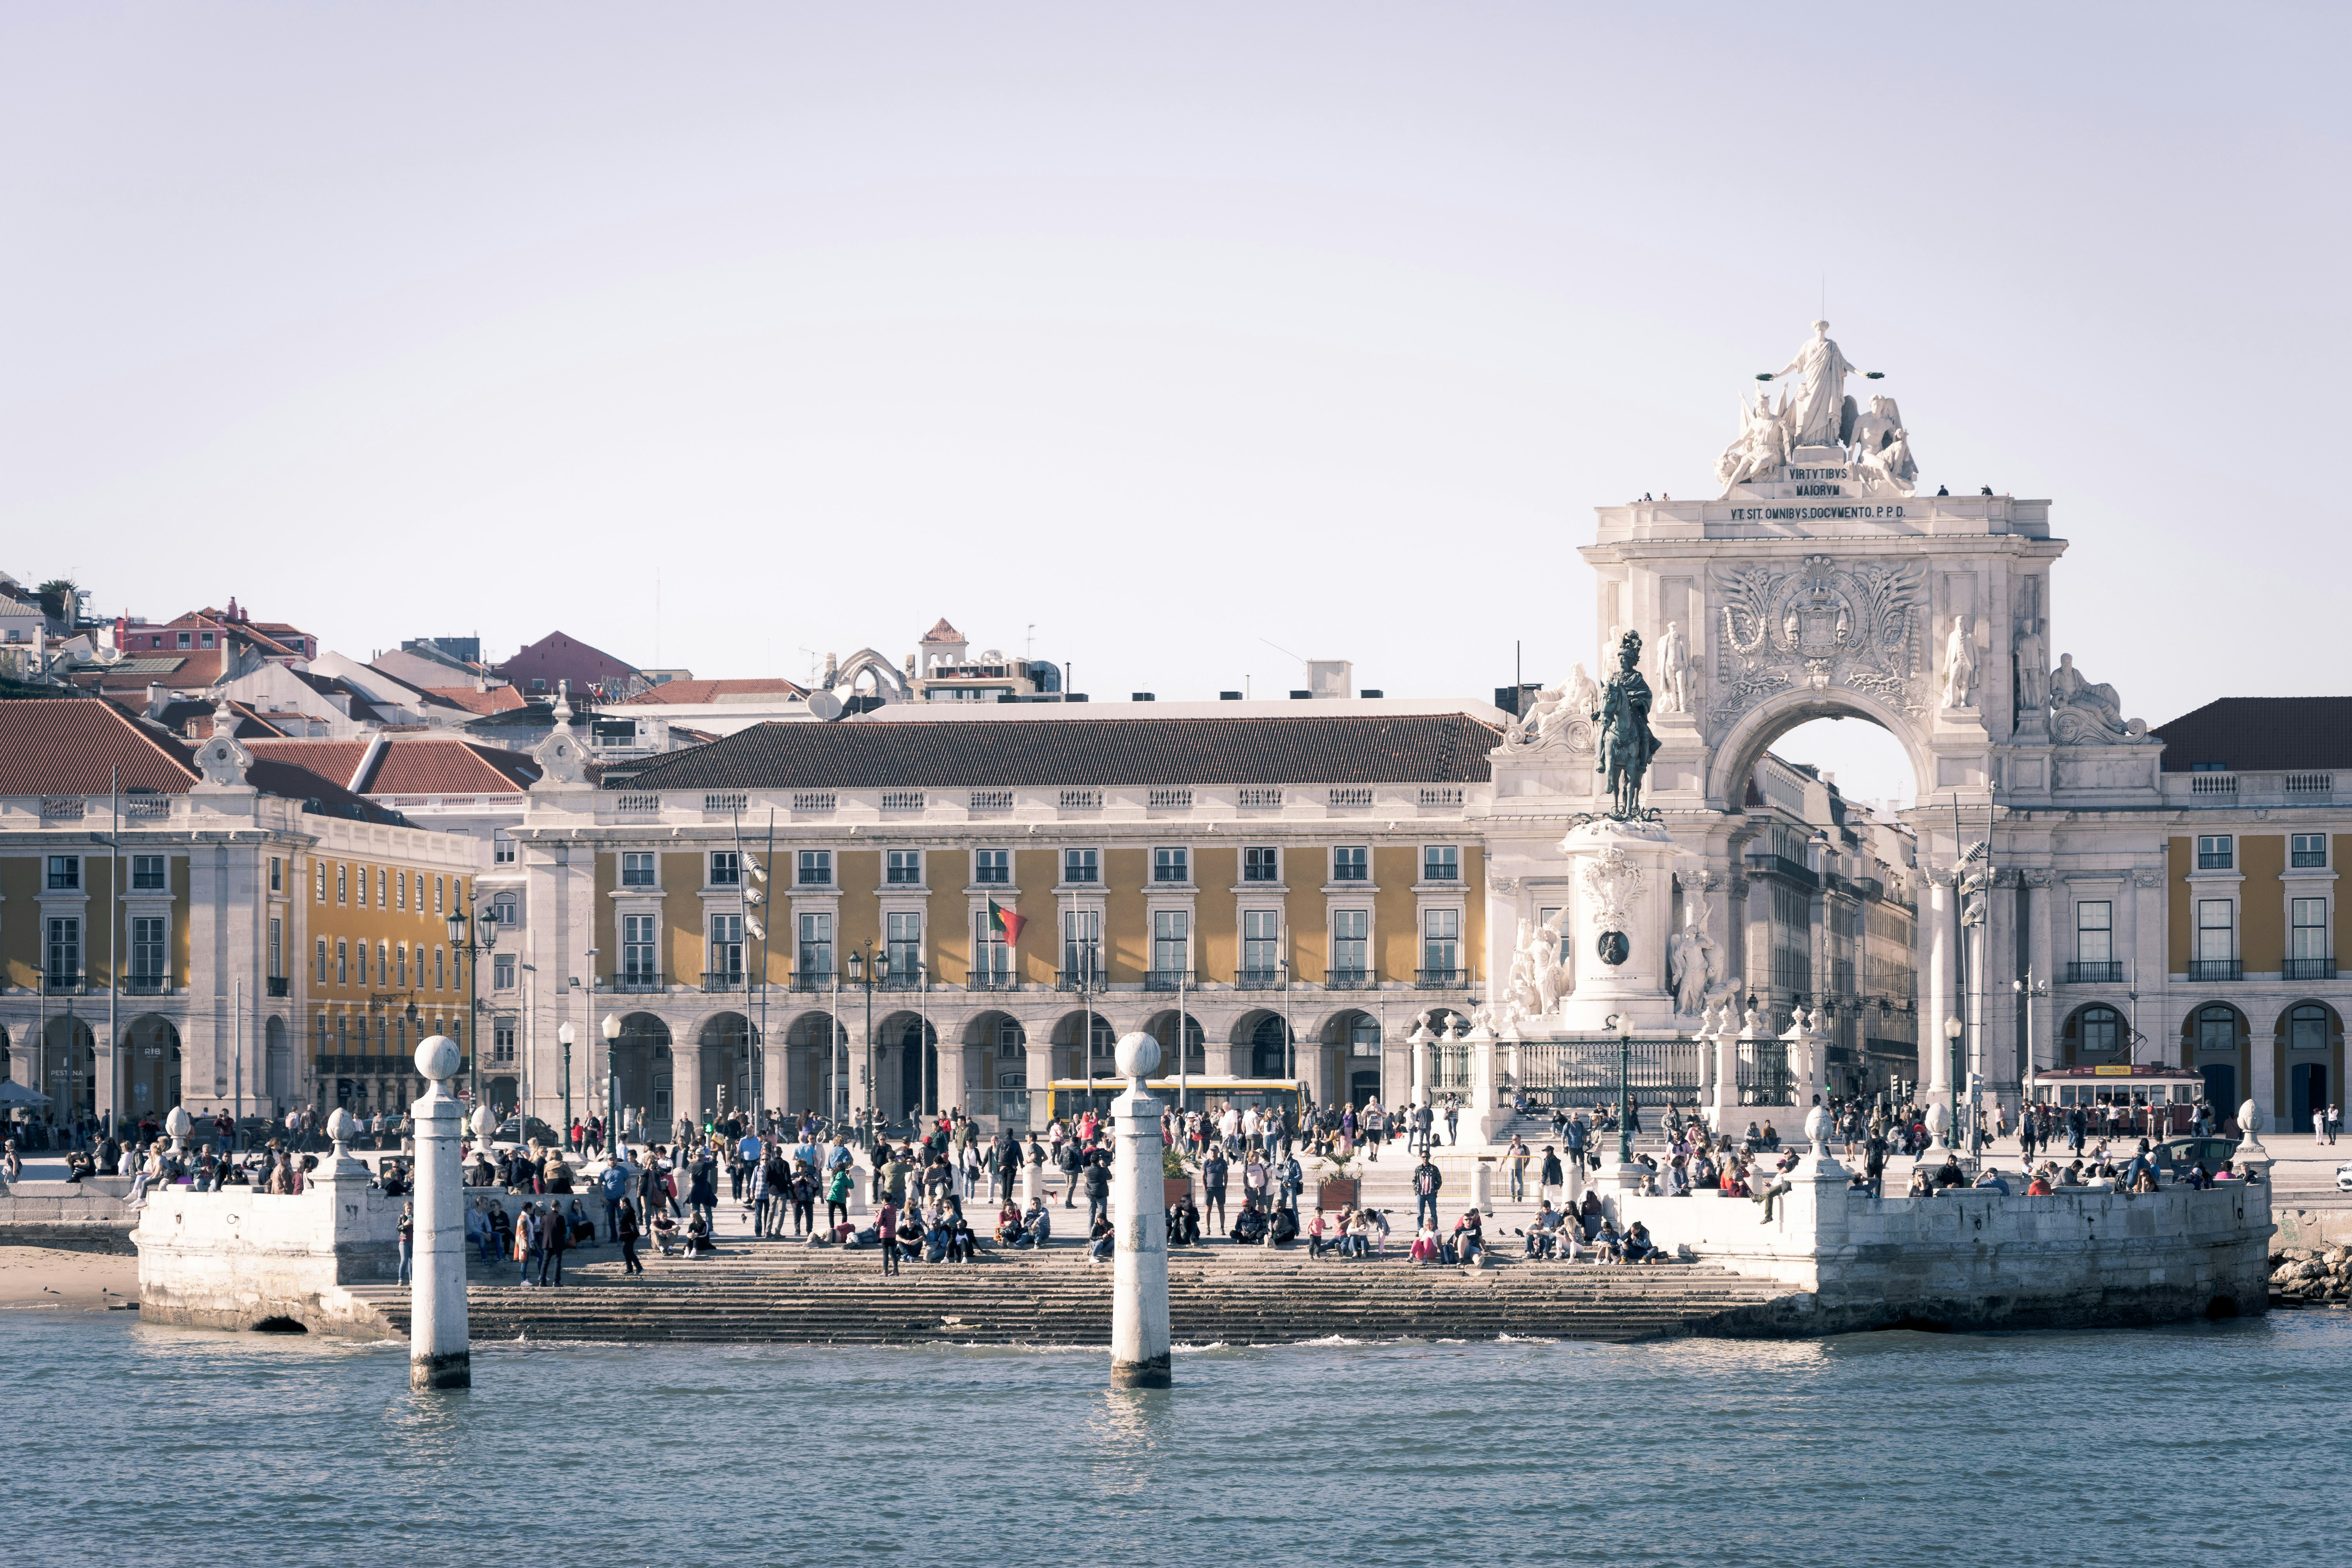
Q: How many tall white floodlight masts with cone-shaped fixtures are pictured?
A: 2